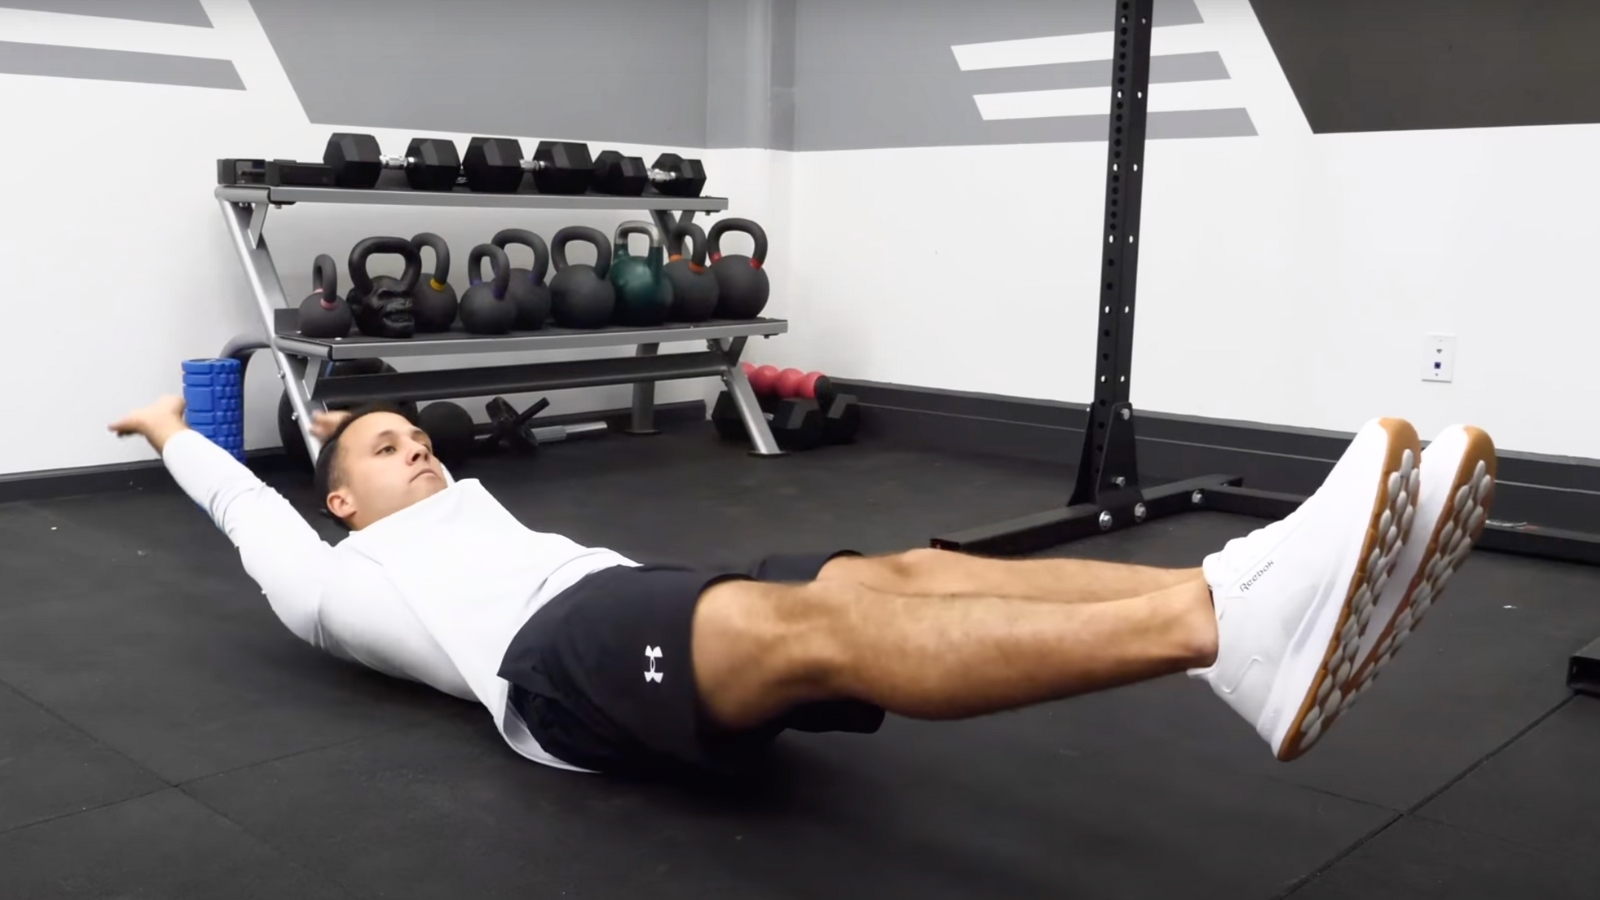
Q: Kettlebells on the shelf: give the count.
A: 9